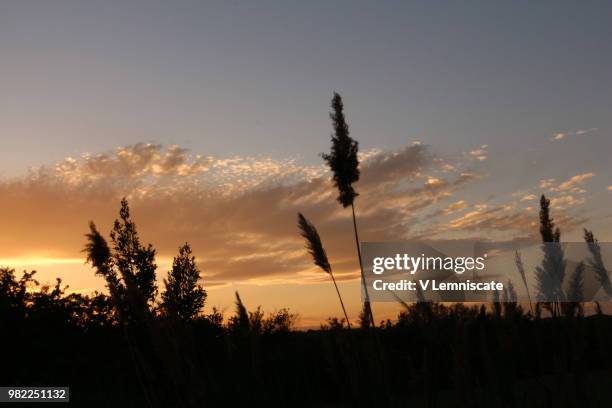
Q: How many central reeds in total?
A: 2